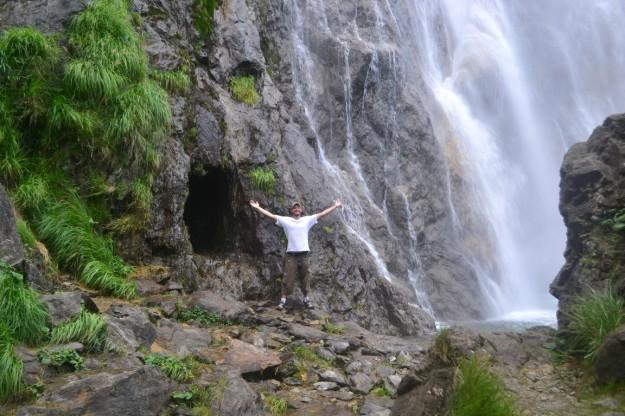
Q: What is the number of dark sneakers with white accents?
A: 2